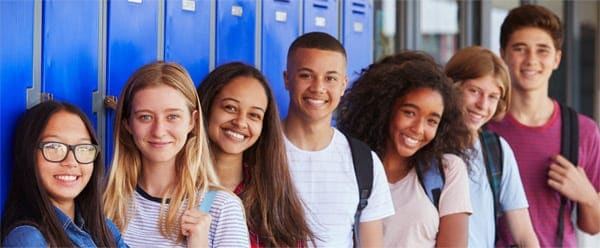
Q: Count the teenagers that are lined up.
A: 7